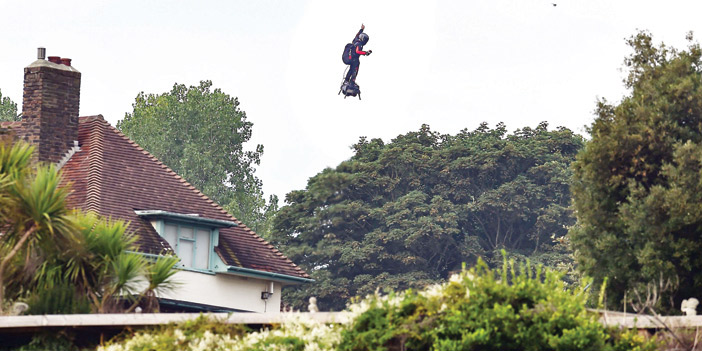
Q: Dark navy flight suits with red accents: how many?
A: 1